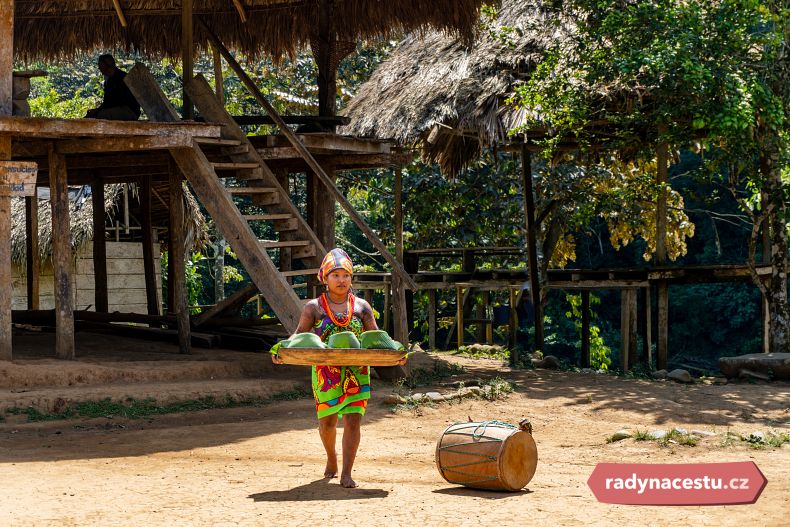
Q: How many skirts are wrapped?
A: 1